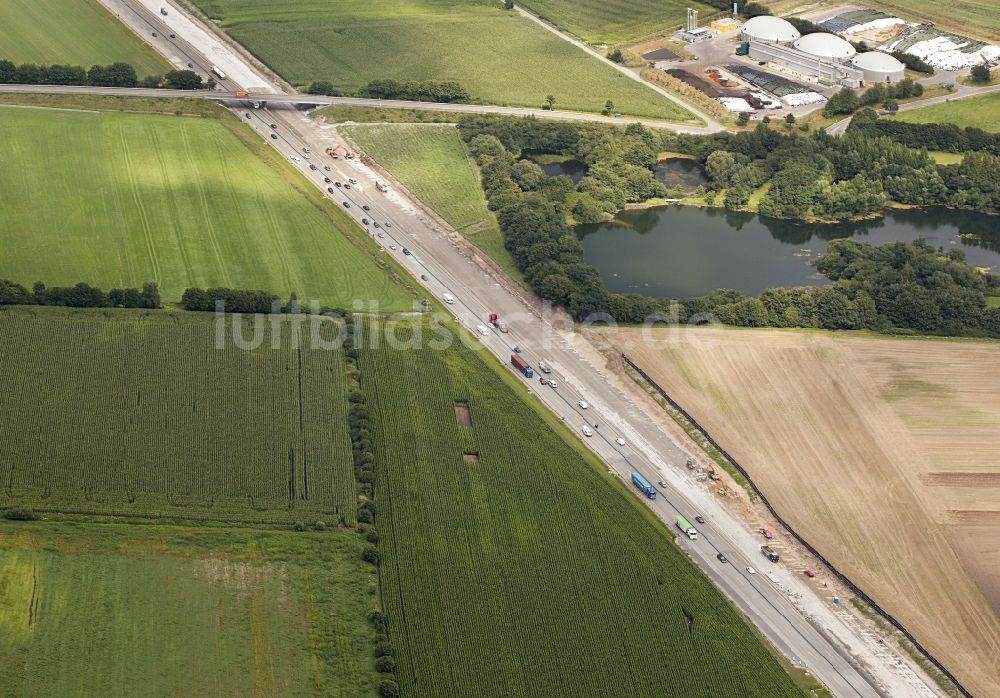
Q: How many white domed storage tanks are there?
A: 3